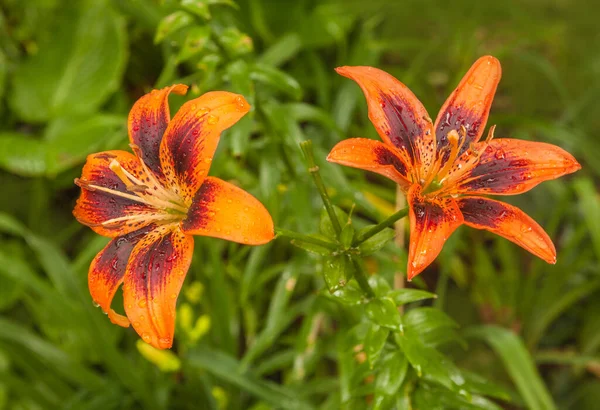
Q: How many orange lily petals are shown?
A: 12